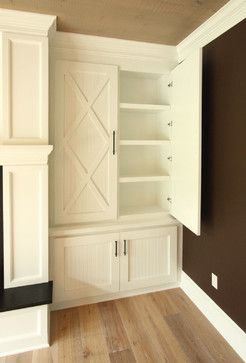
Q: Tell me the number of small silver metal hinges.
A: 4